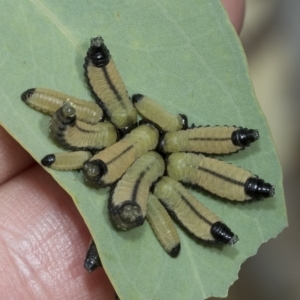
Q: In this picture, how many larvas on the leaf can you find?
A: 11